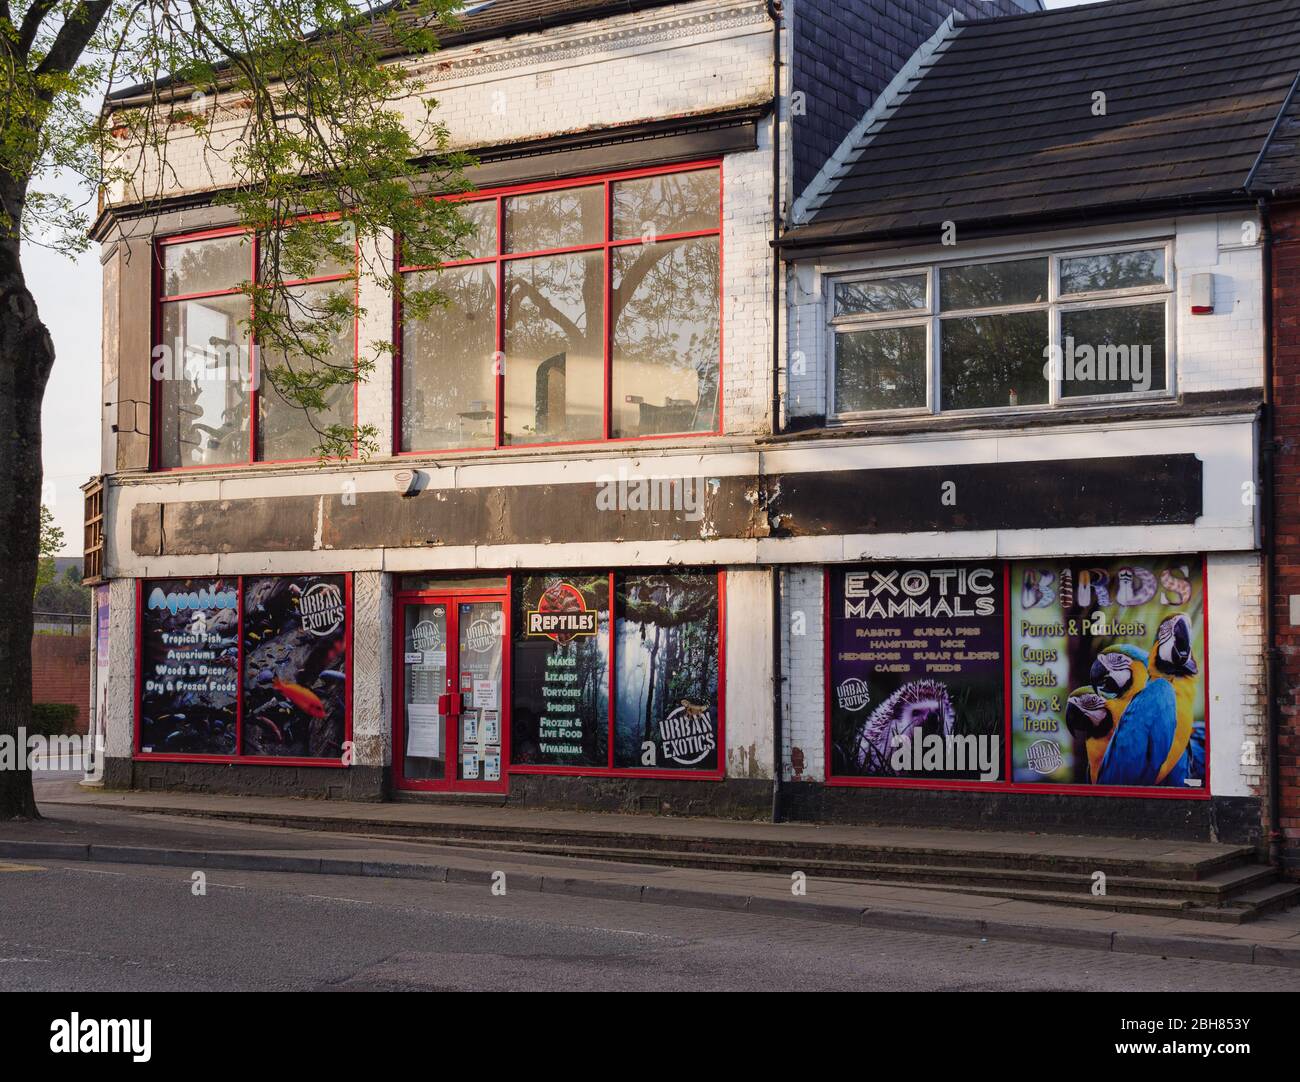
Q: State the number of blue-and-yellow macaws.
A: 3